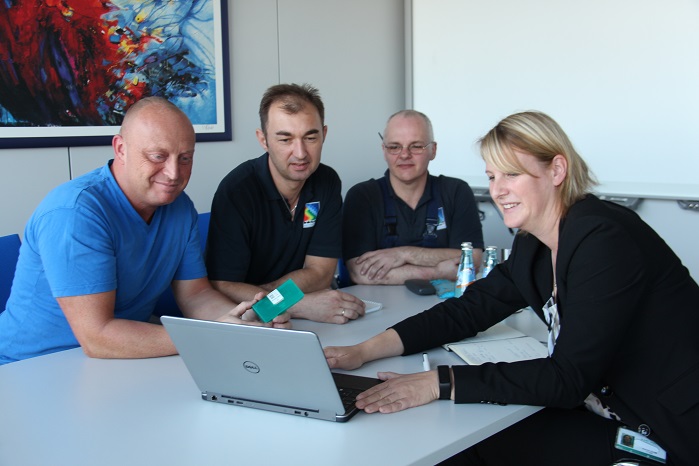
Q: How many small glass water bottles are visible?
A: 2